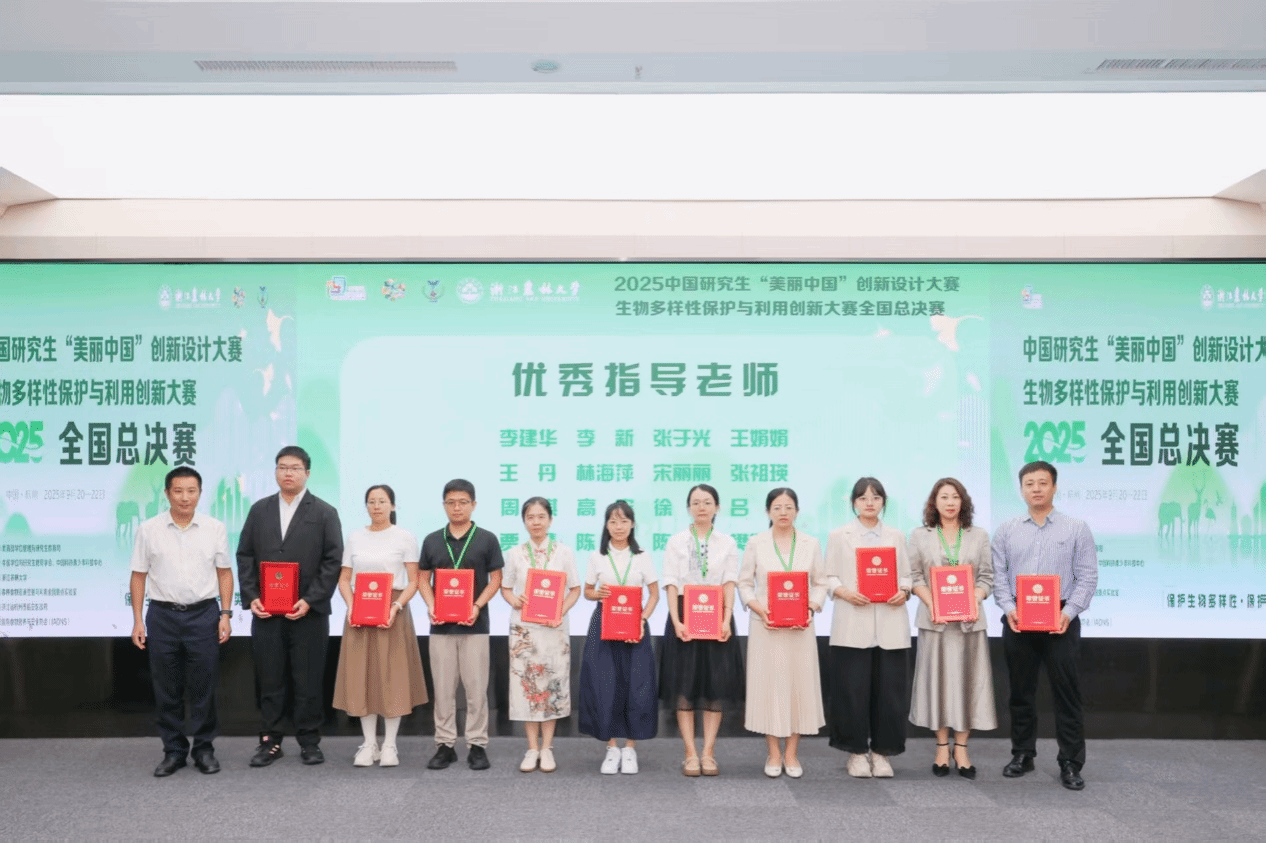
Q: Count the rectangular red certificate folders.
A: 10